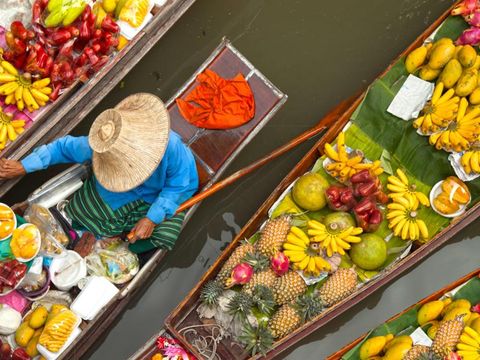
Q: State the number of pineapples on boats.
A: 8